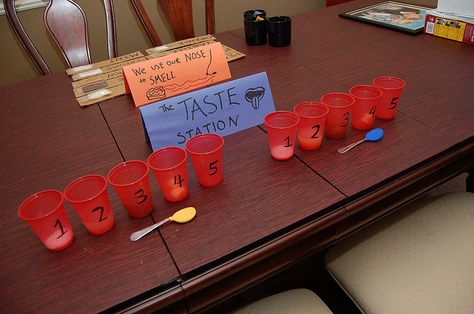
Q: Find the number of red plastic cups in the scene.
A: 10